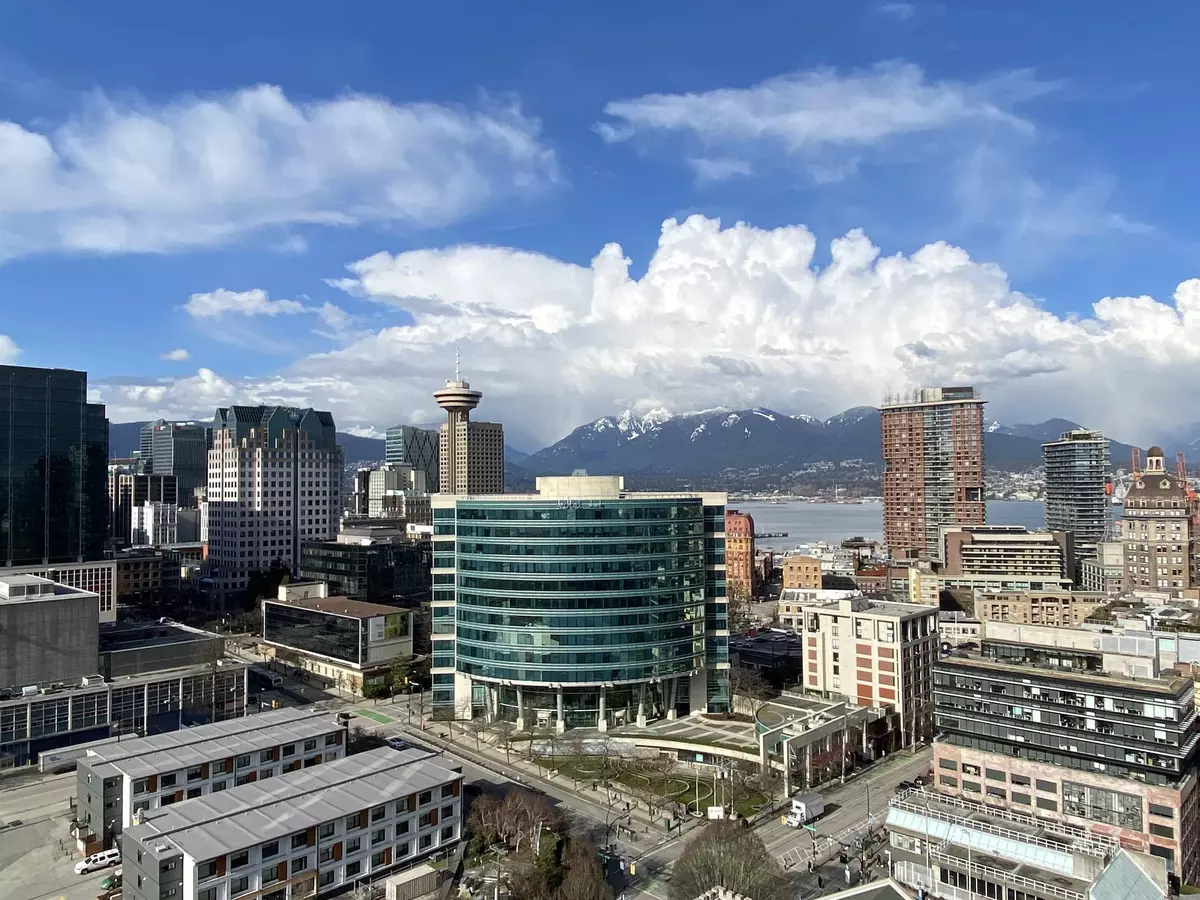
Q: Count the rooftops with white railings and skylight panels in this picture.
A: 1